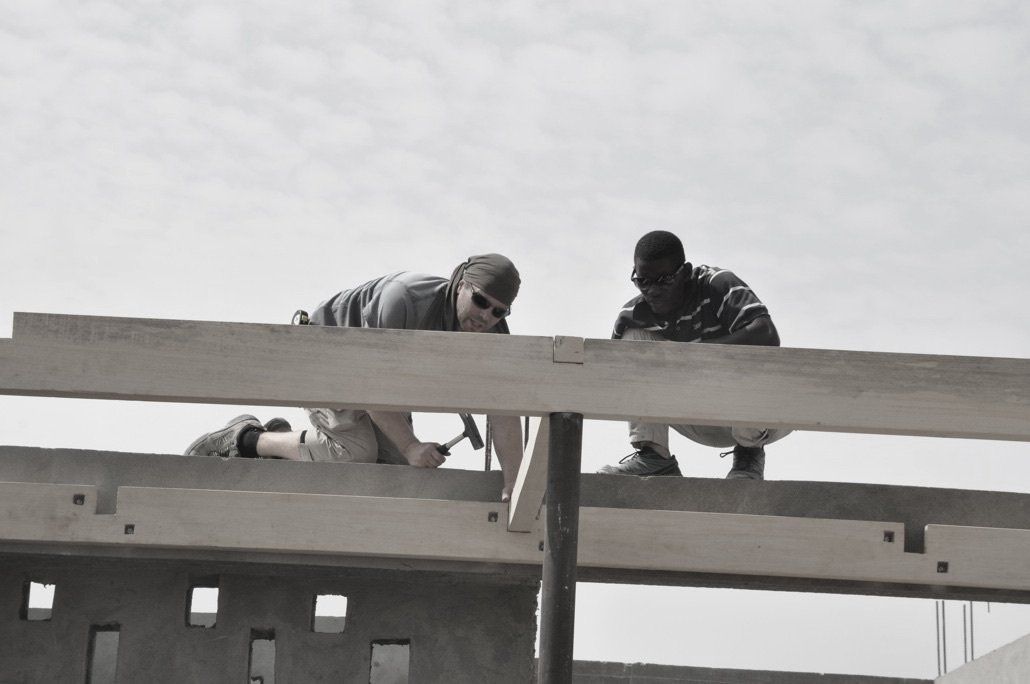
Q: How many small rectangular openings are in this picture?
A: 6